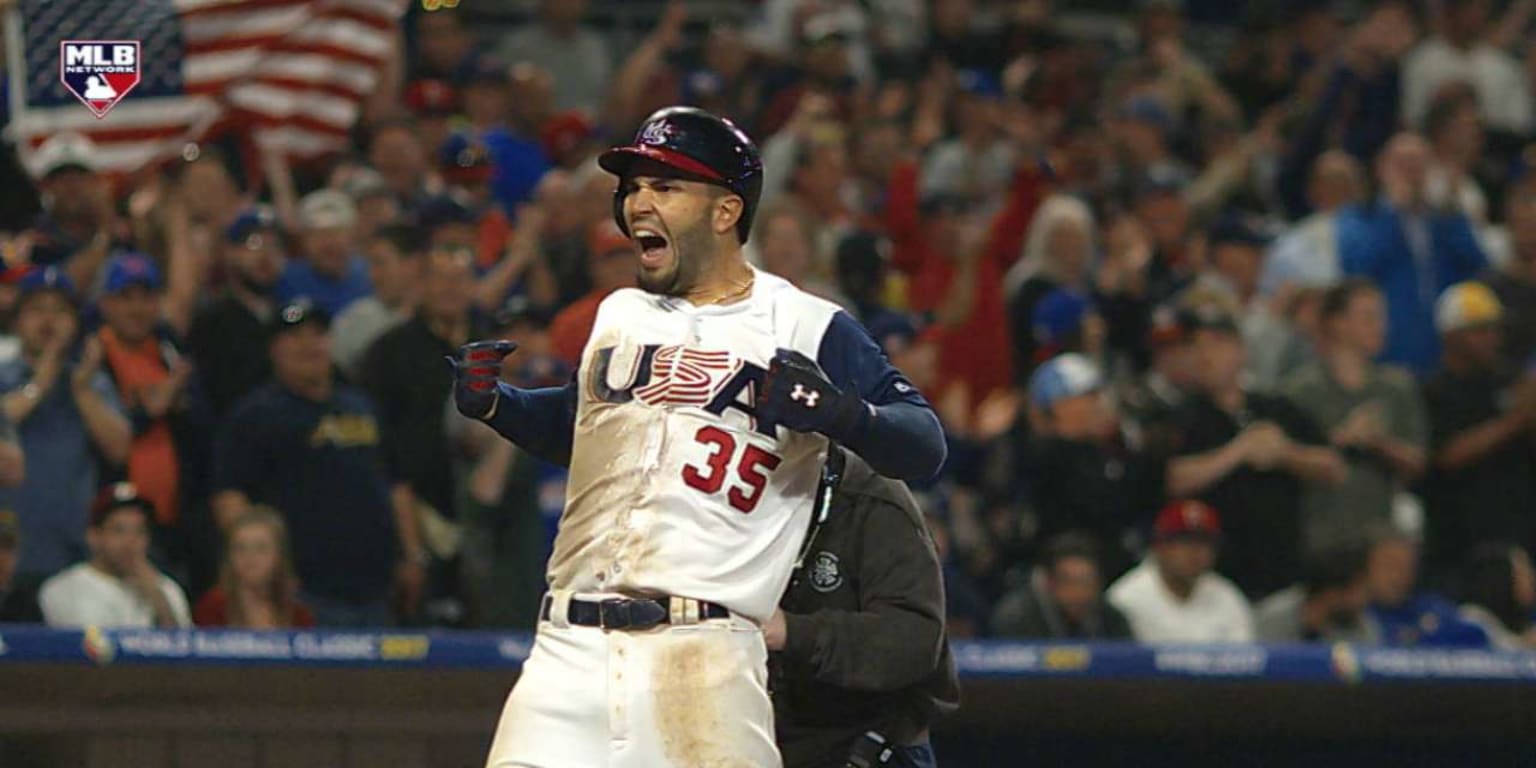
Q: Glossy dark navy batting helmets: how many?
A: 1